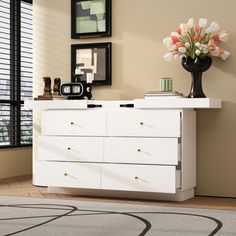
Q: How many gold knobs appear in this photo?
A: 6